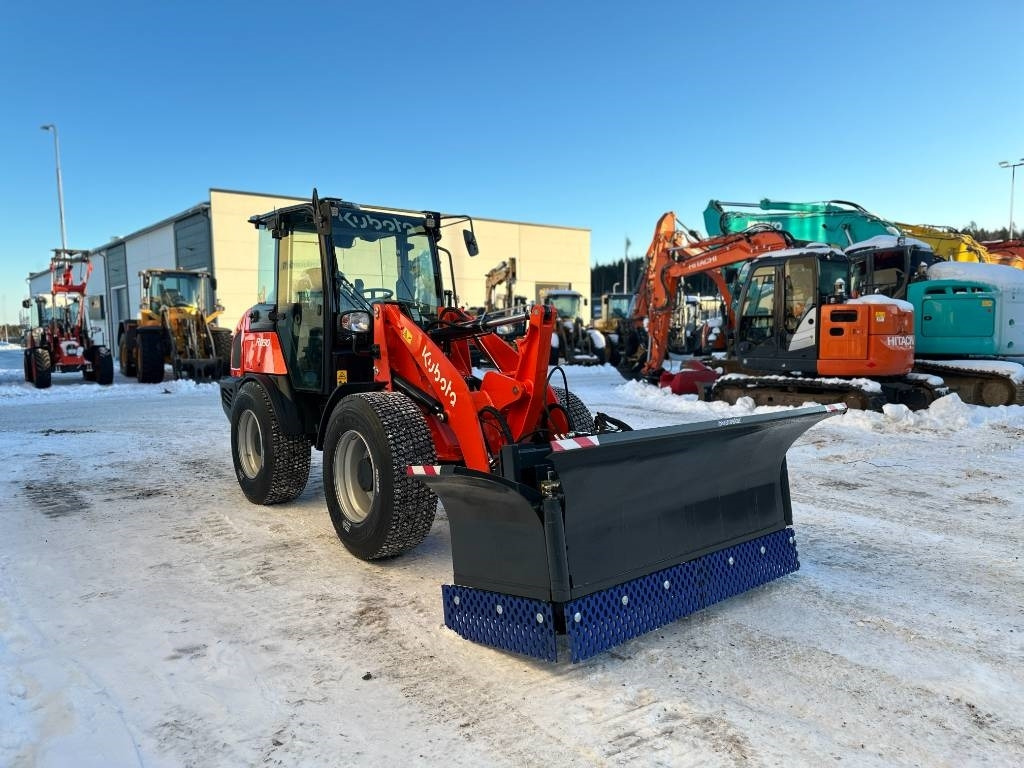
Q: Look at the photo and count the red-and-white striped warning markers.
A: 3